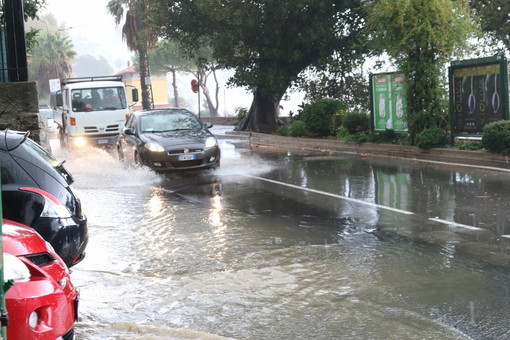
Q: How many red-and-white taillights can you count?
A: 1